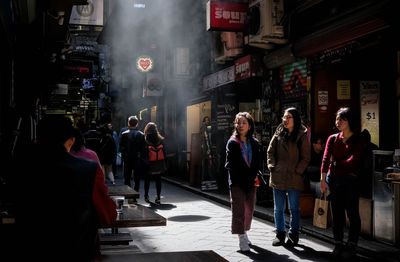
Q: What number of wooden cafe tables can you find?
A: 3